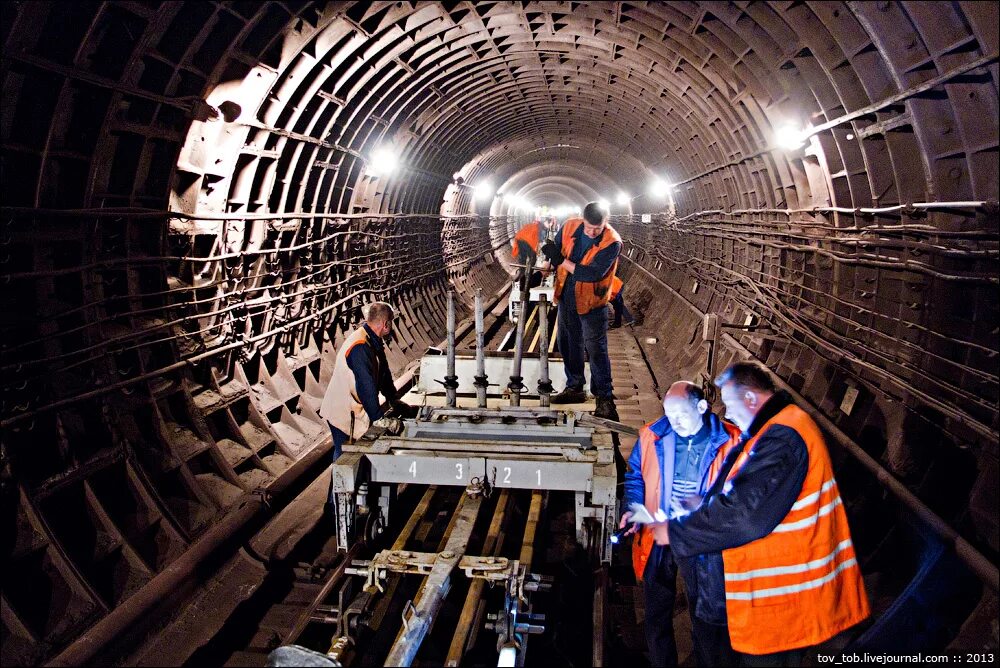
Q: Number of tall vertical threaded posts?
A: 4